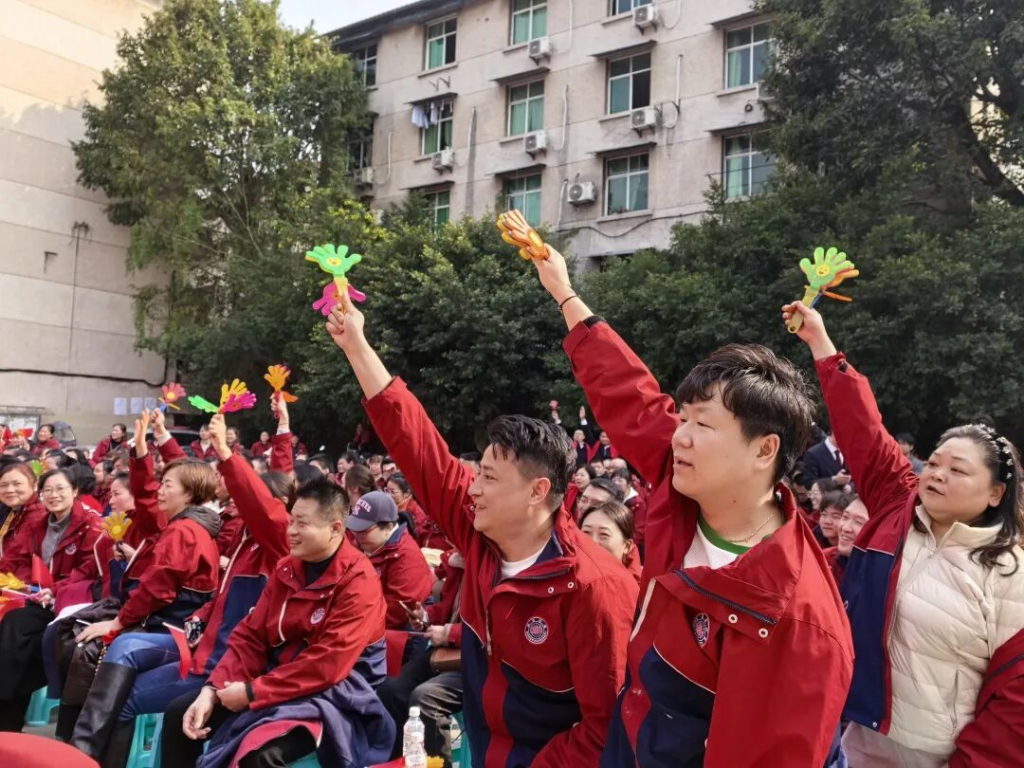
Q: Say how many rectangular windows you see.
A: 13